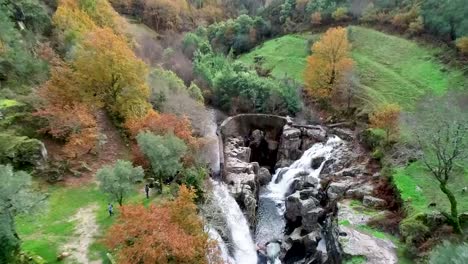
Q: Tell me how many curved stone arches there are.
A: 1